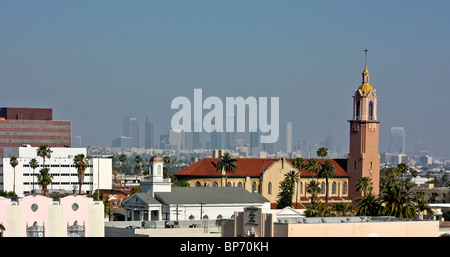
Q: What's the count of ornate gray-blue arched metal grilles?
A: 2